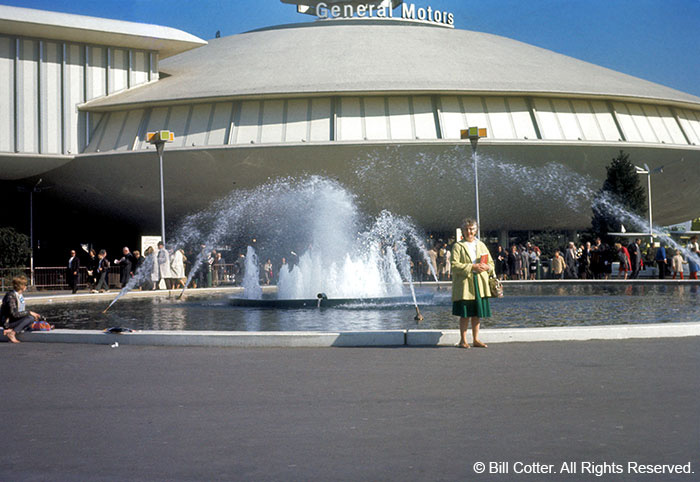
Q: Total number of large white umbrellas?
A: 0